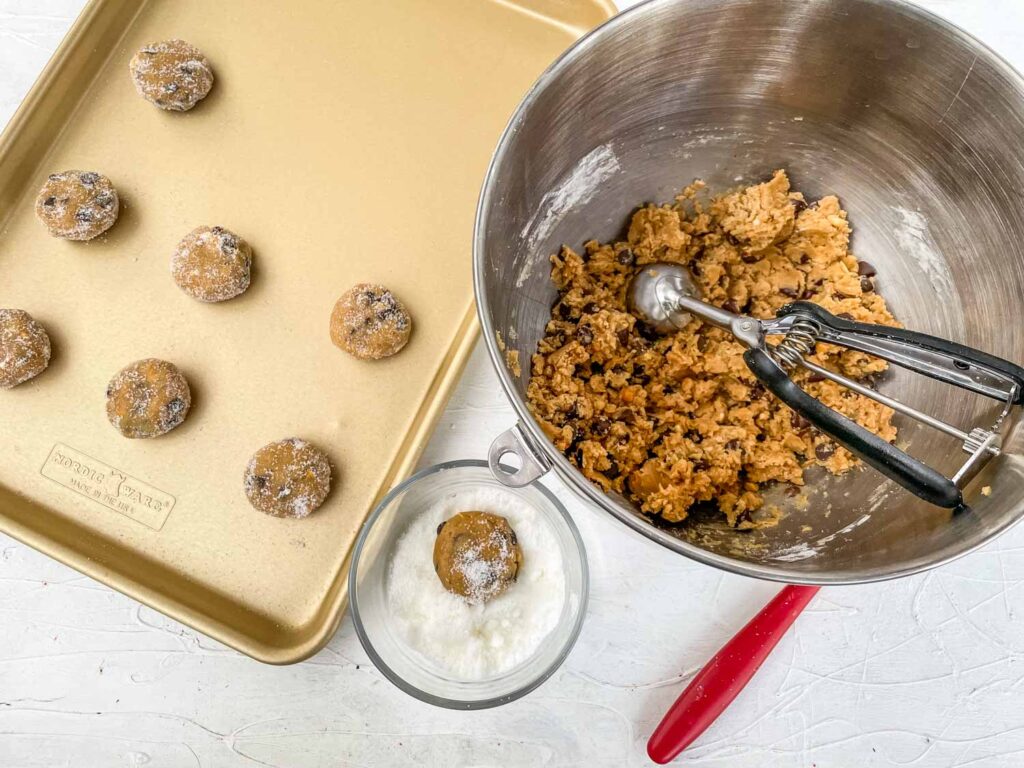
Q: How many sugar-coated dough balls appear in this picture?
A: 8